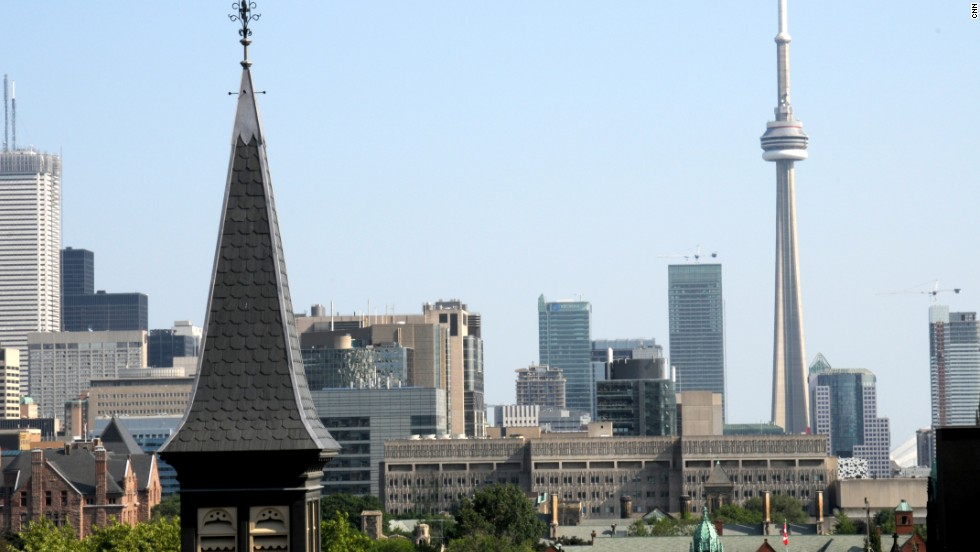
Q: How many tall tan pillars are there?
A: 3